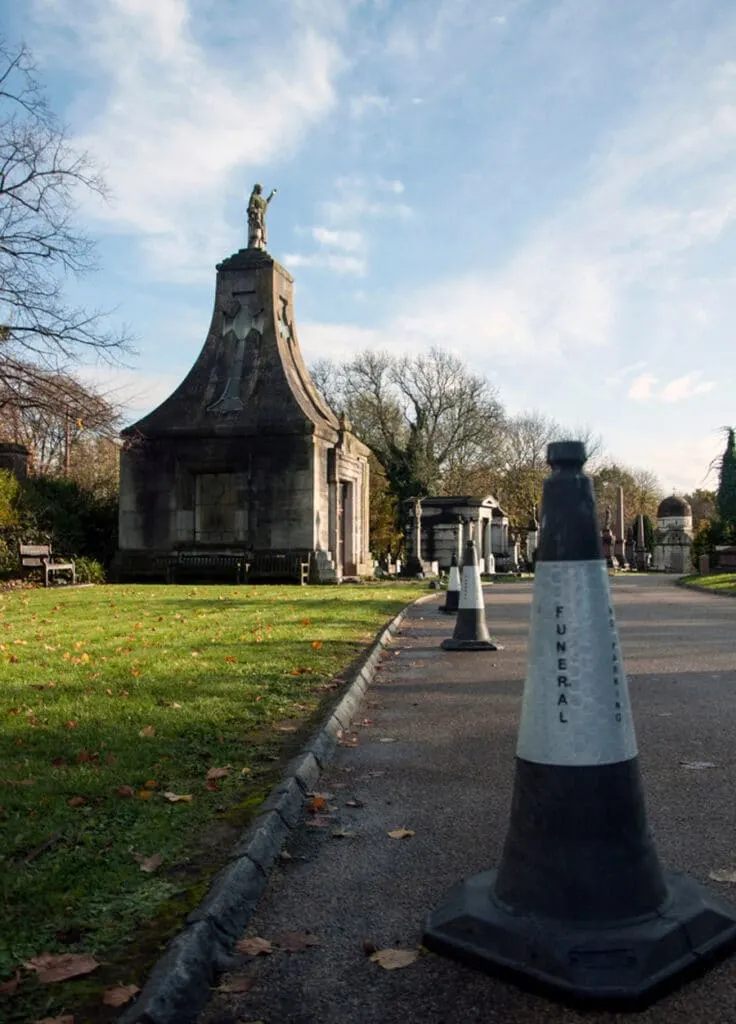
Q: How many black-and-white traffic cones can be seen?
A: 3